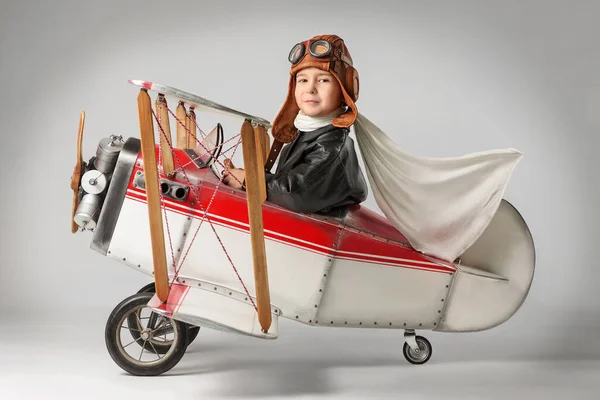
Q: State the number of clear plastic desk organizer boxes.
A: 0